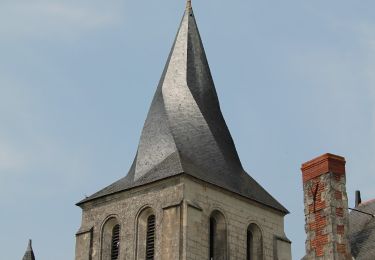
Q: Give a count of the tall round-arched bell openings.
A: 4